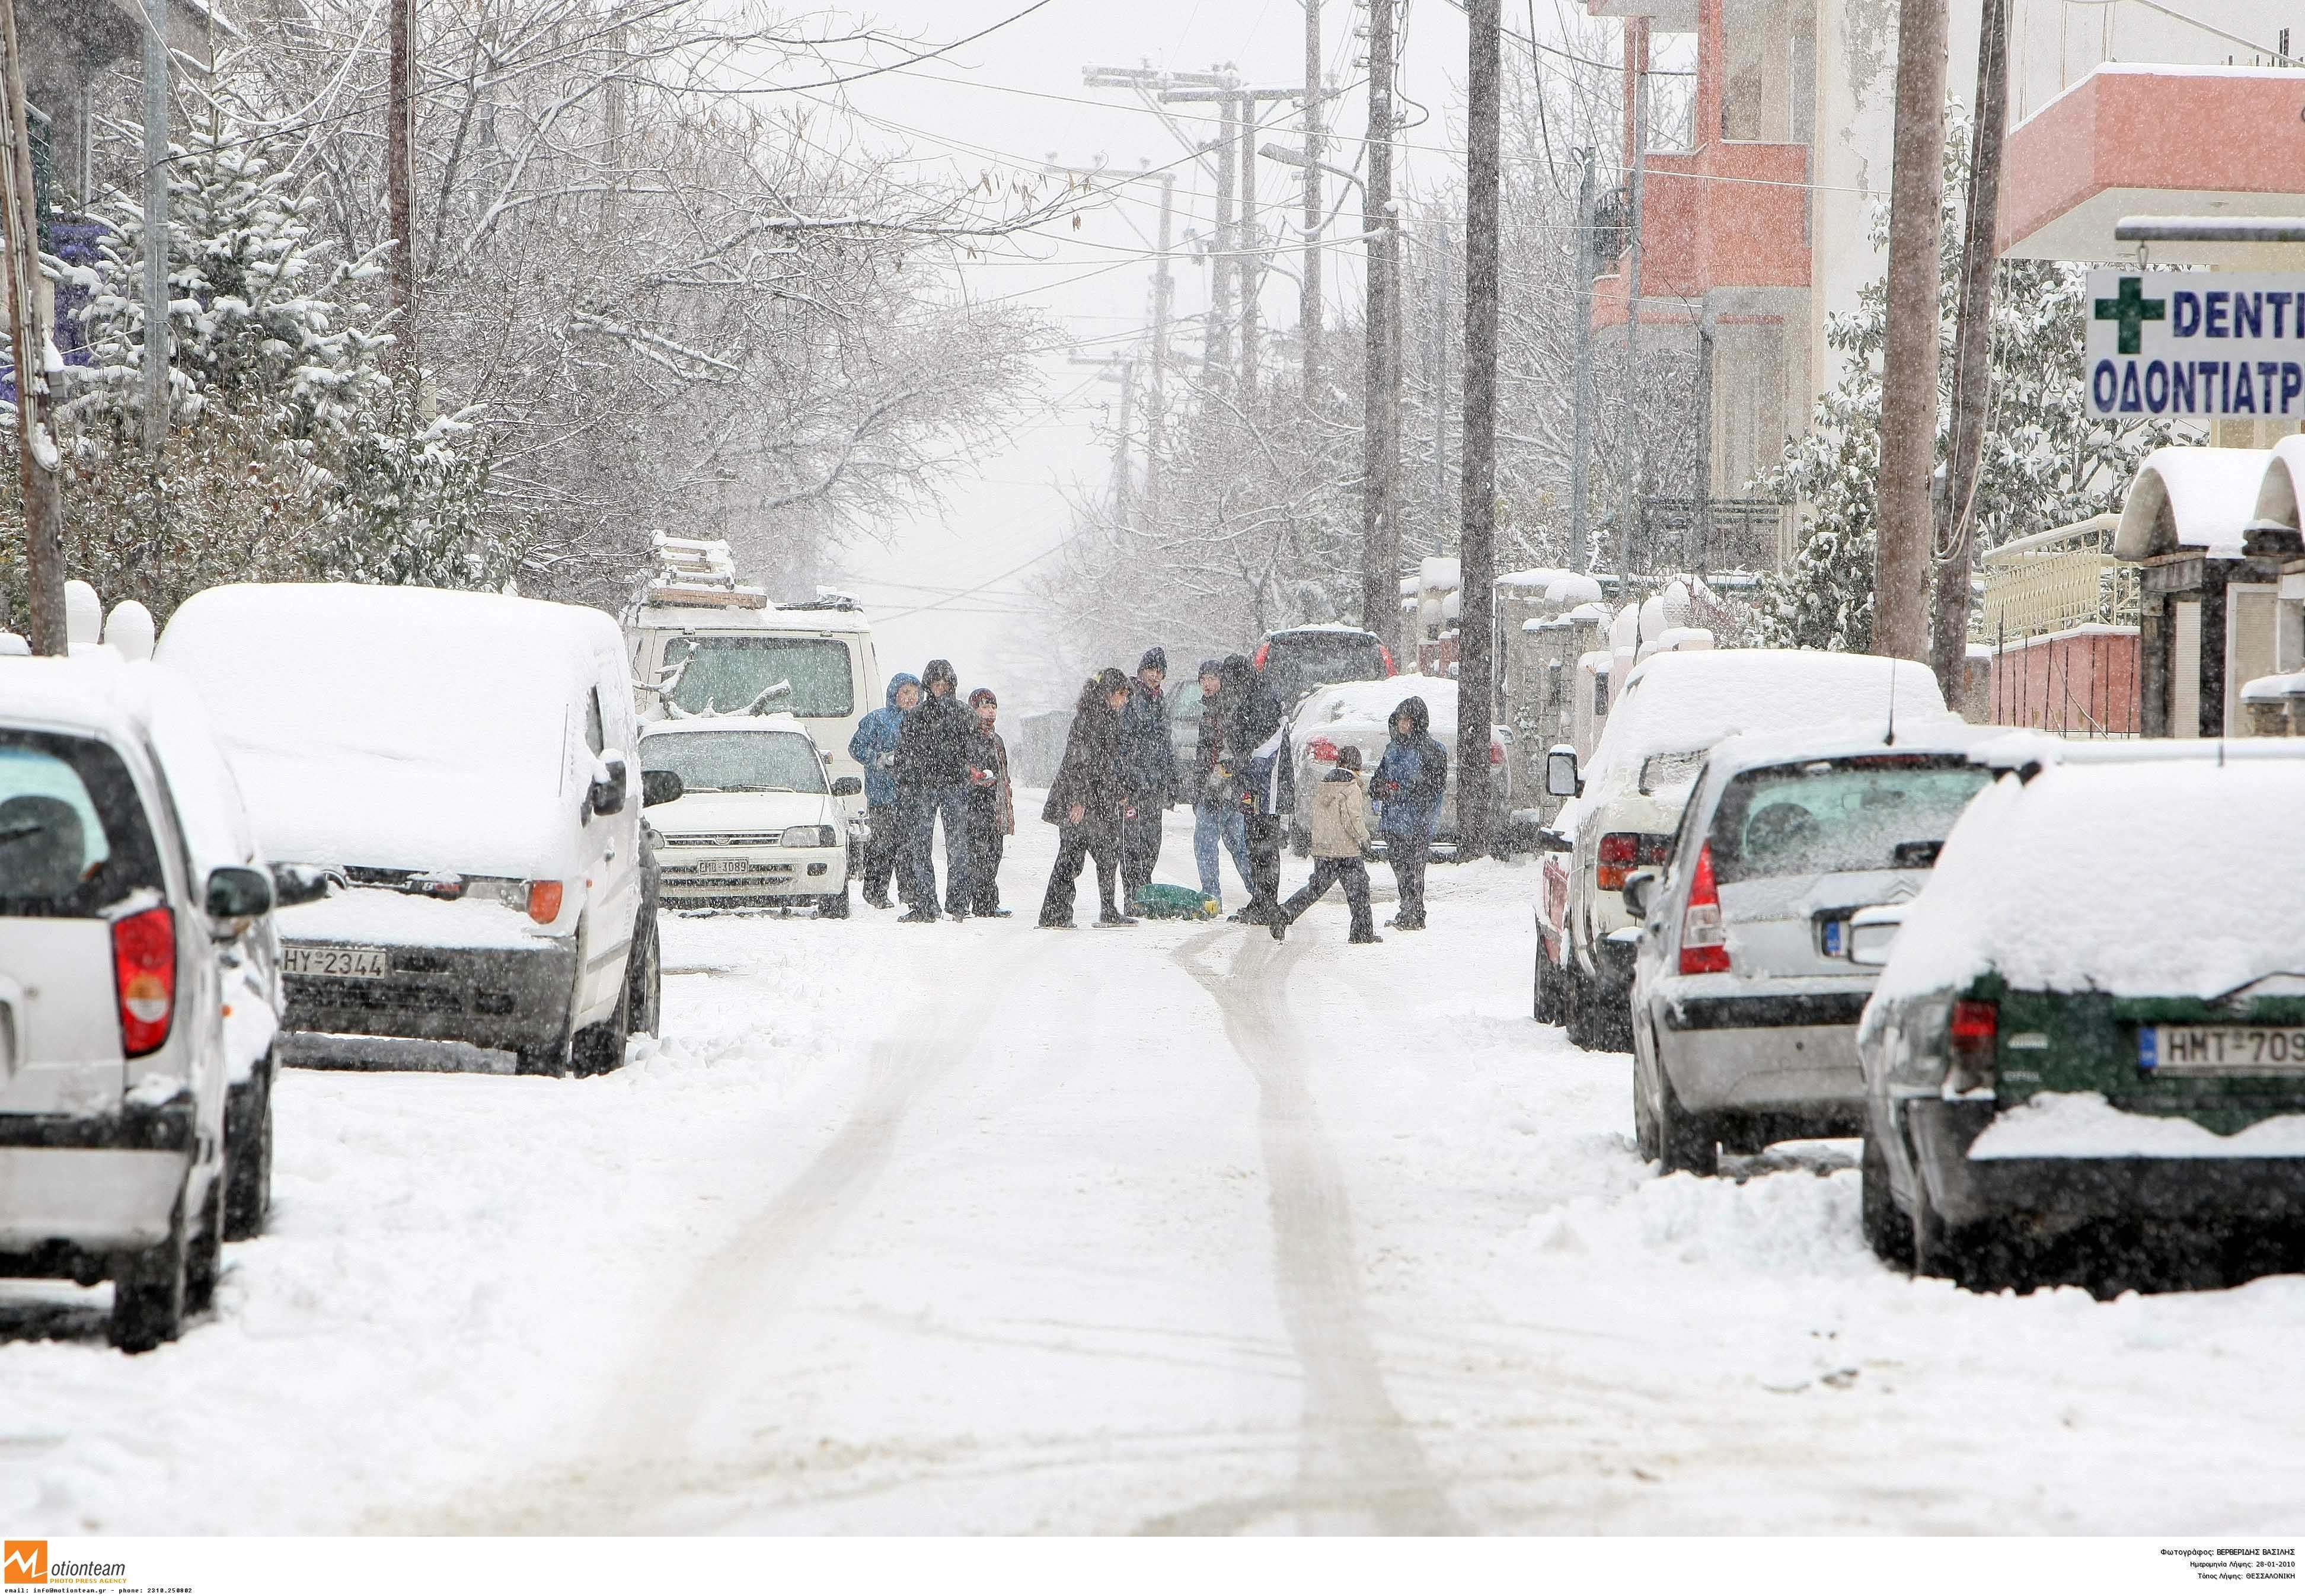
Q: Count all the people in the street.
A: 9